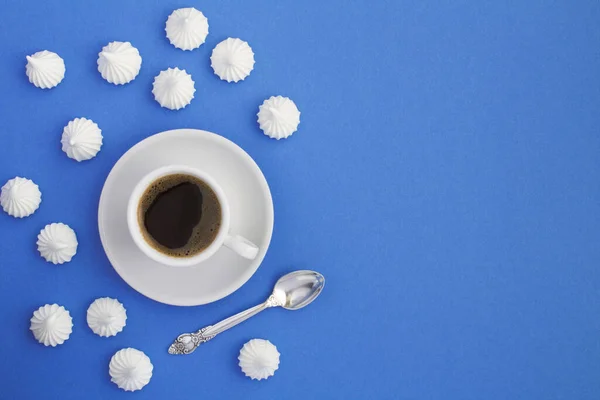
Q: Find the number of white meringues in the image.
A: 13